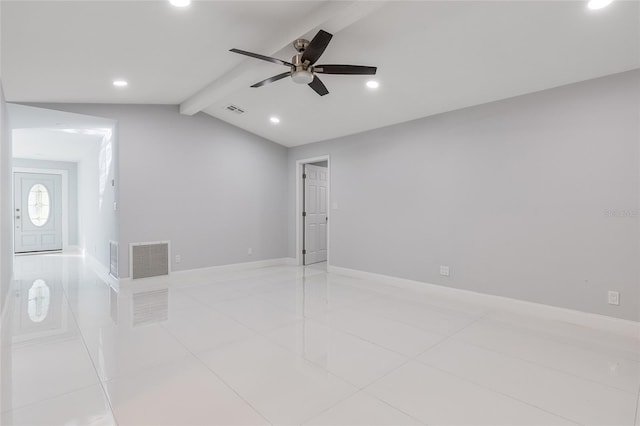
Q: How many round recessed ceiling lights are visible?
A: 5